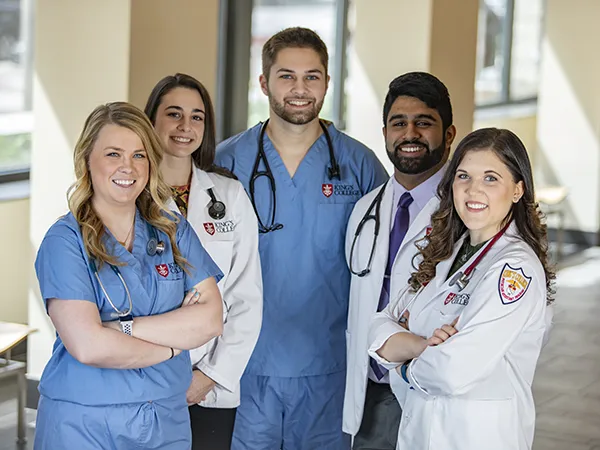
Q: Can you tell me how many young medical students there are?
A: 5